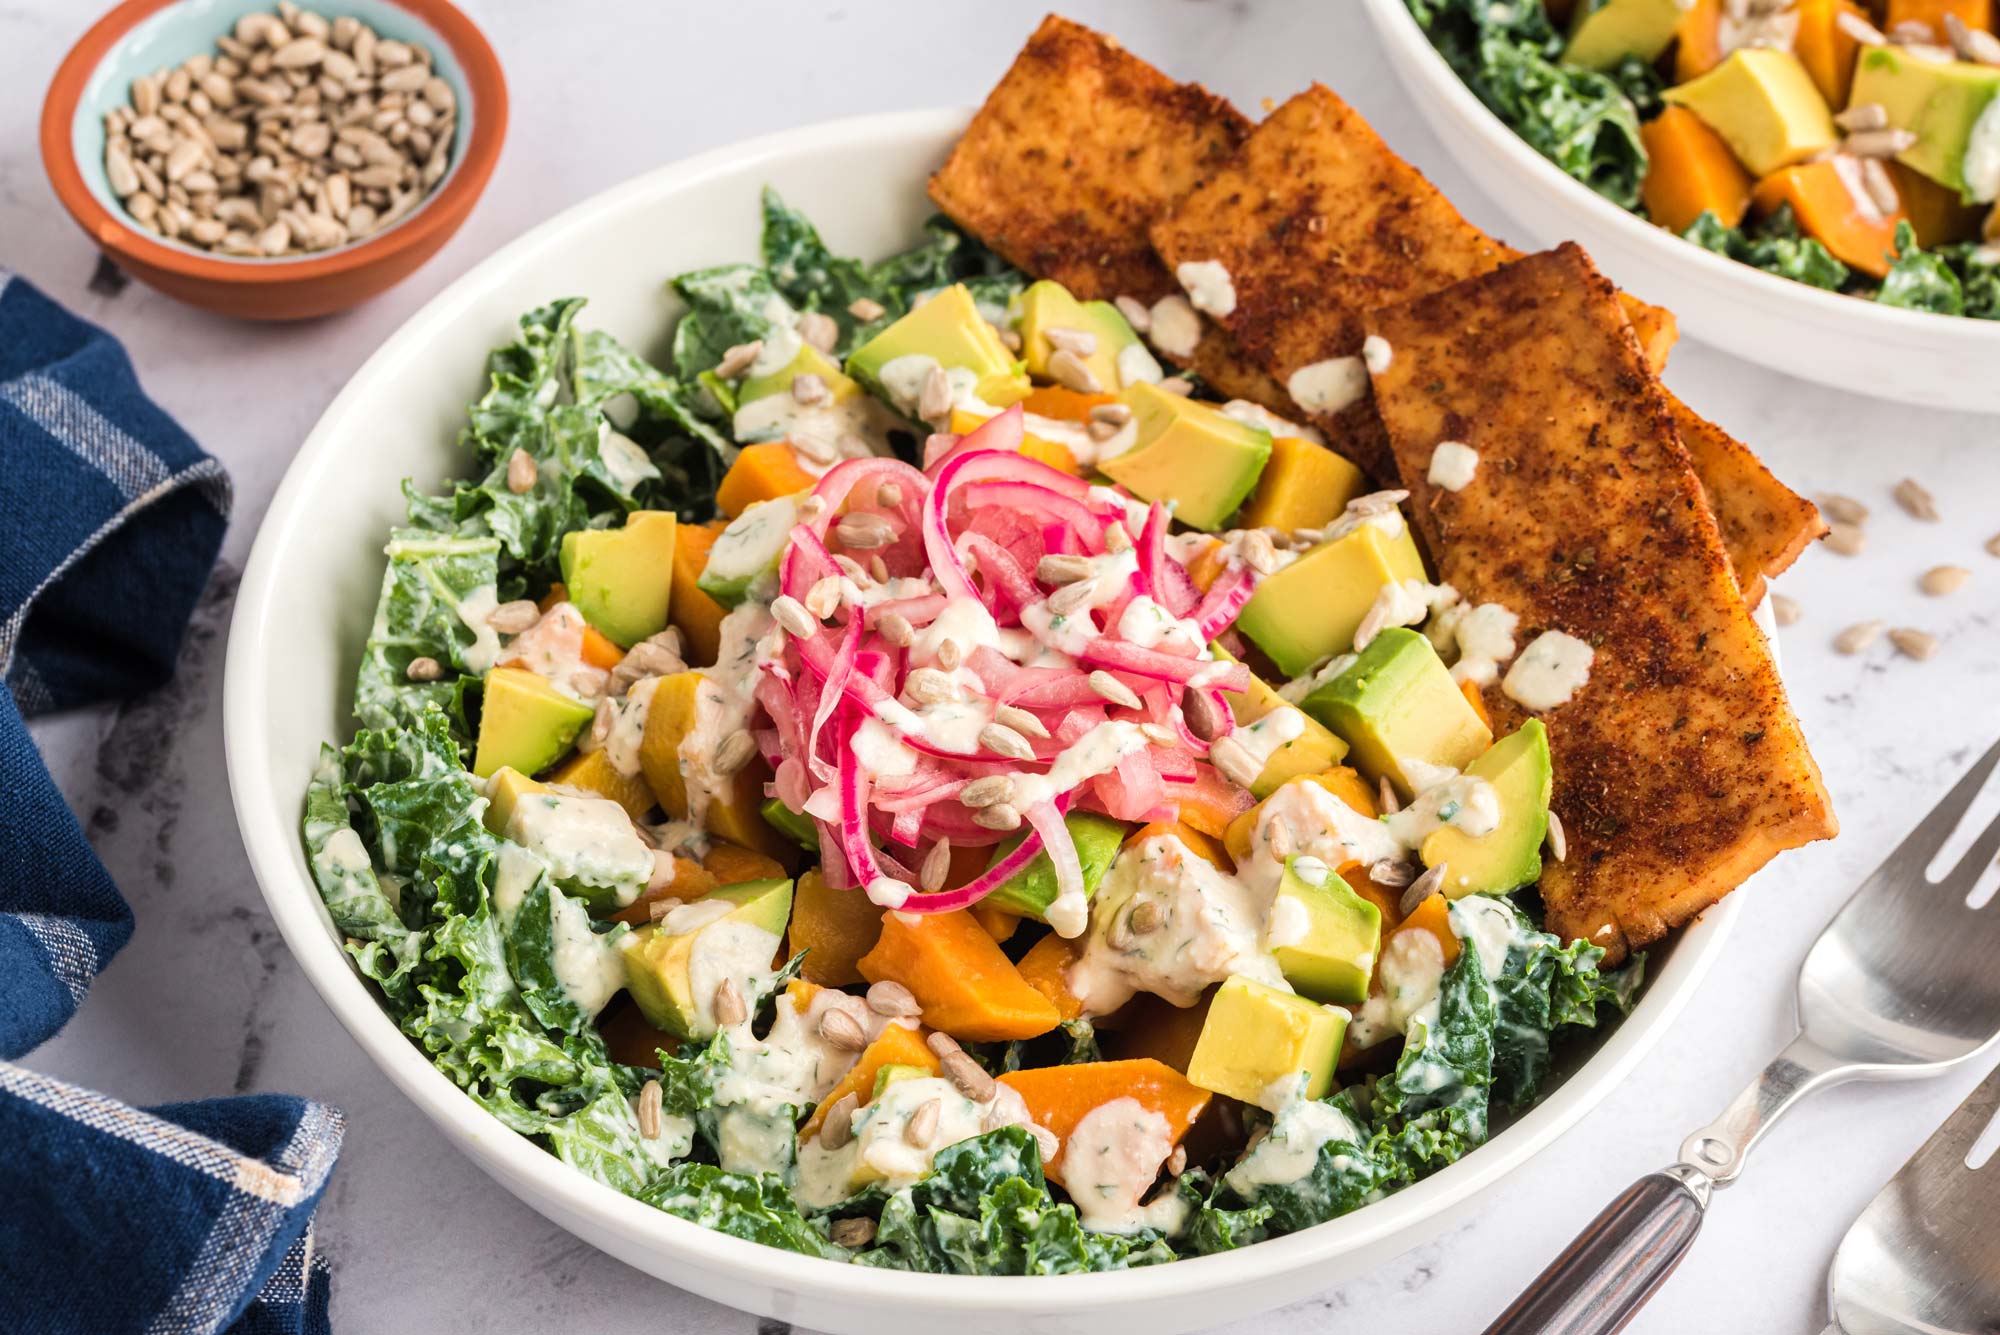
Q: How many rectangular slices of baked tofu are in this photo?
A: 3